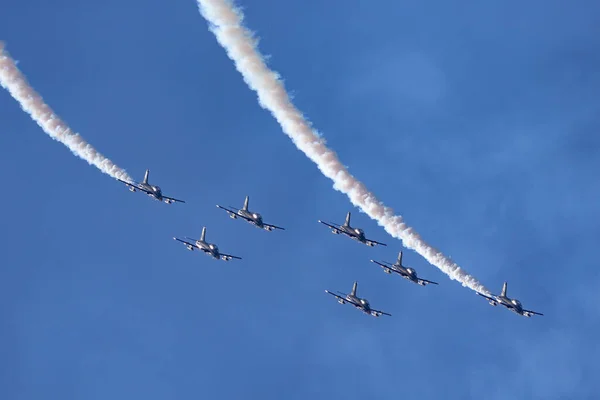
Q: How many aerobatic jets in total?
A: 7